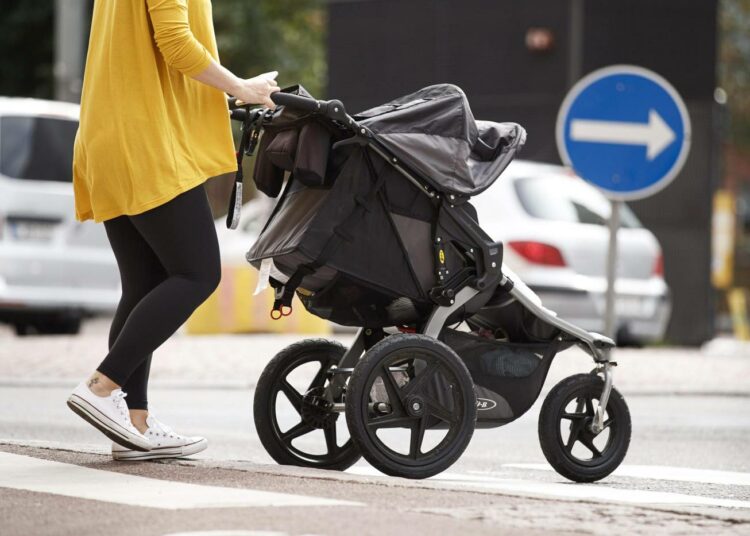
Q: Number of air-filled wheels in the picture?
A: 3